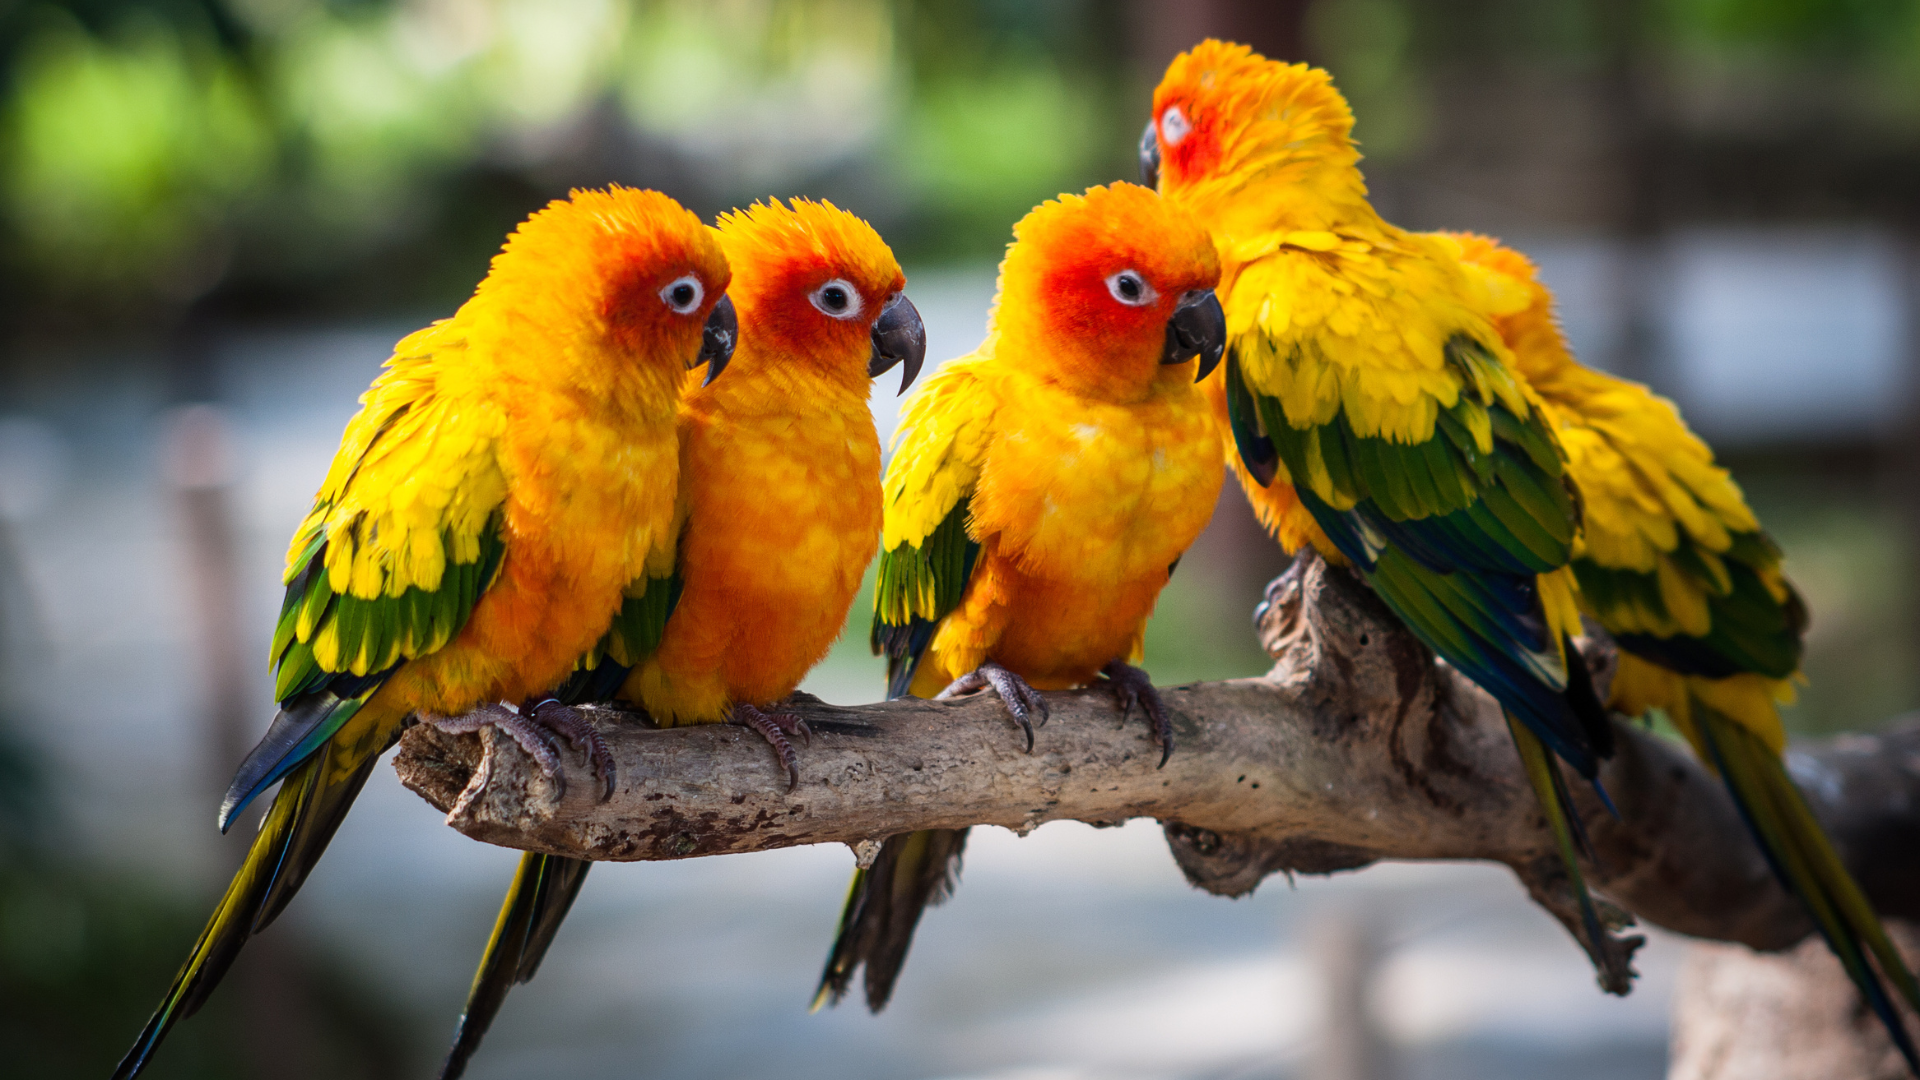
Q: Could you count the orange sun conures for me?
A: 5